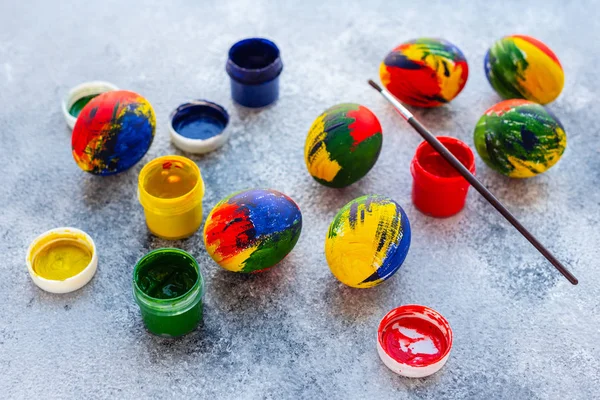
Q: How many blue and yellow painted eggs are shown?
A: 1